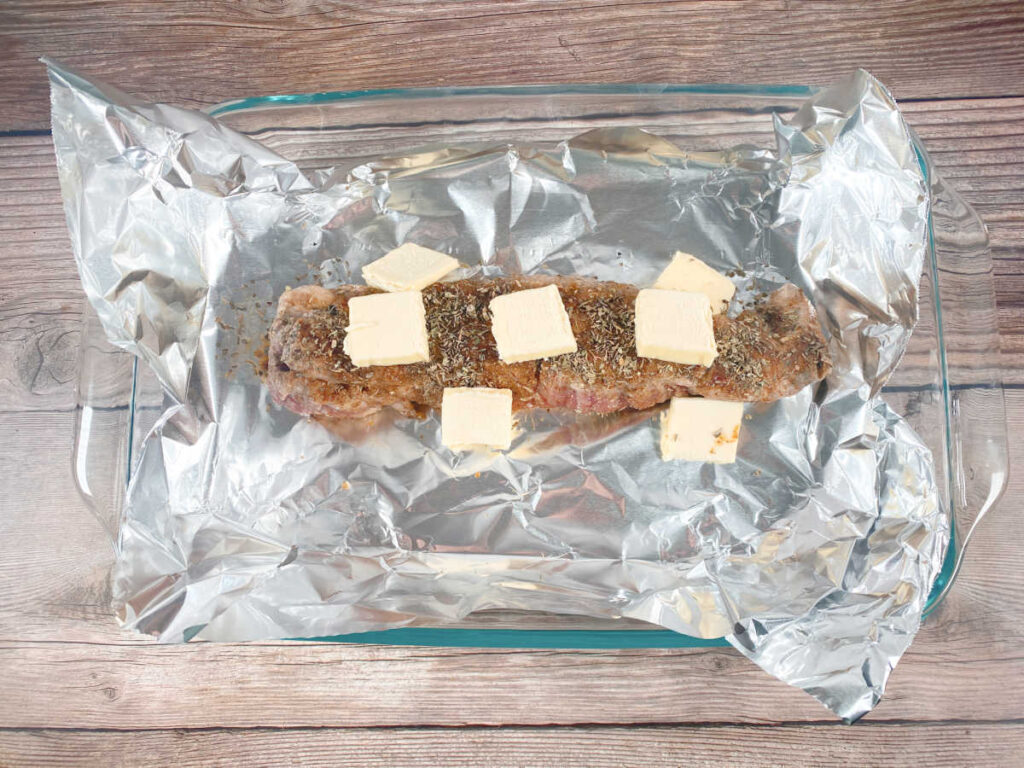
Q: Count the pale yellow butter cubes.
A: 7